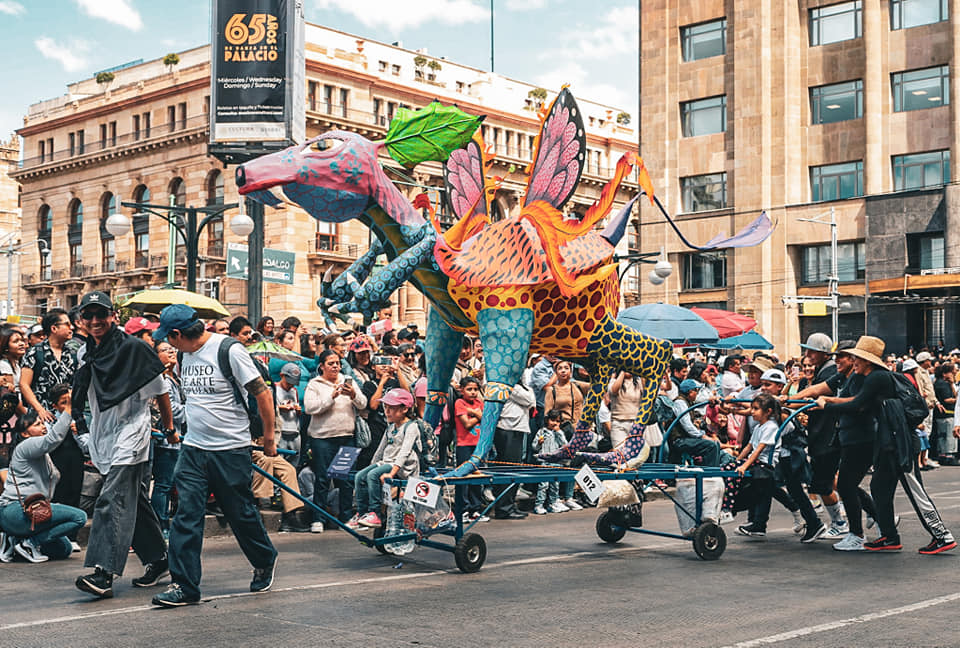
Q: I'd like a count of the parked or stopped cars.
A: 0